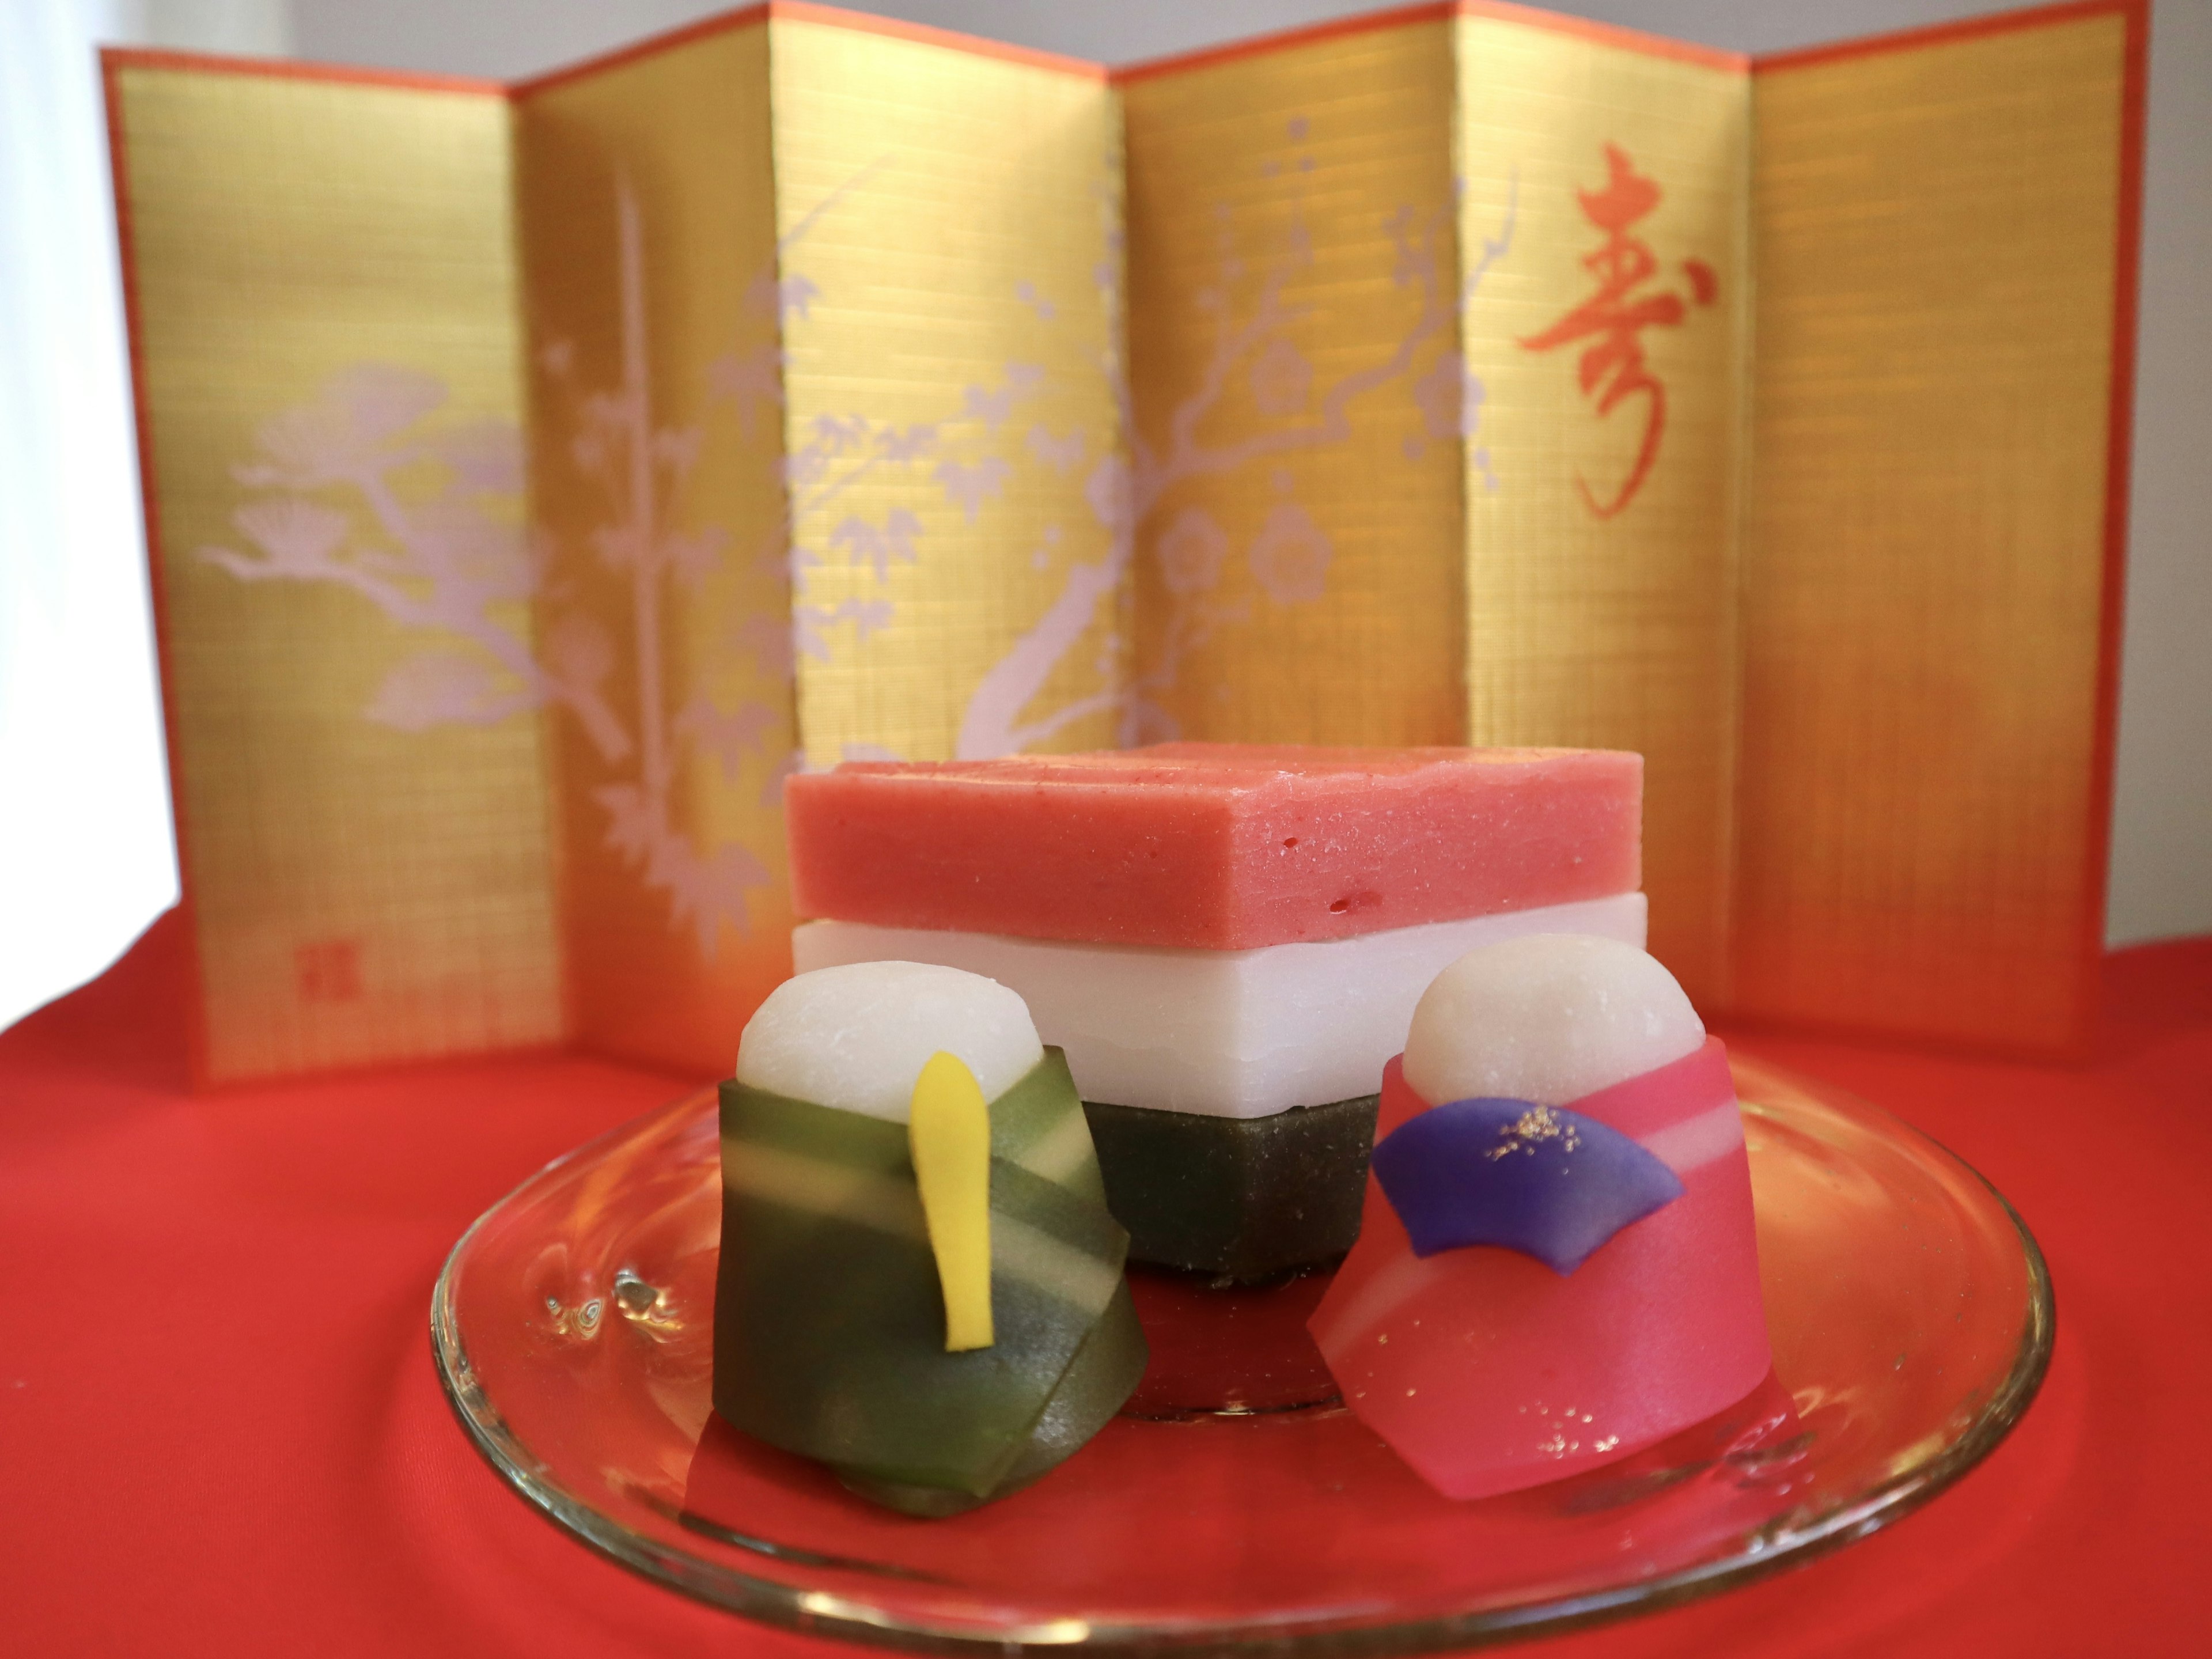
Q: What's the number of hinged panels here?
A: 6